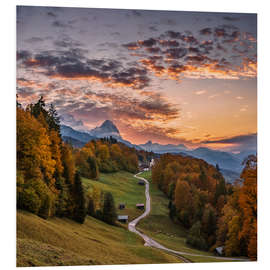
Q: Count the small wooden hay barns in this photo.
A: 5